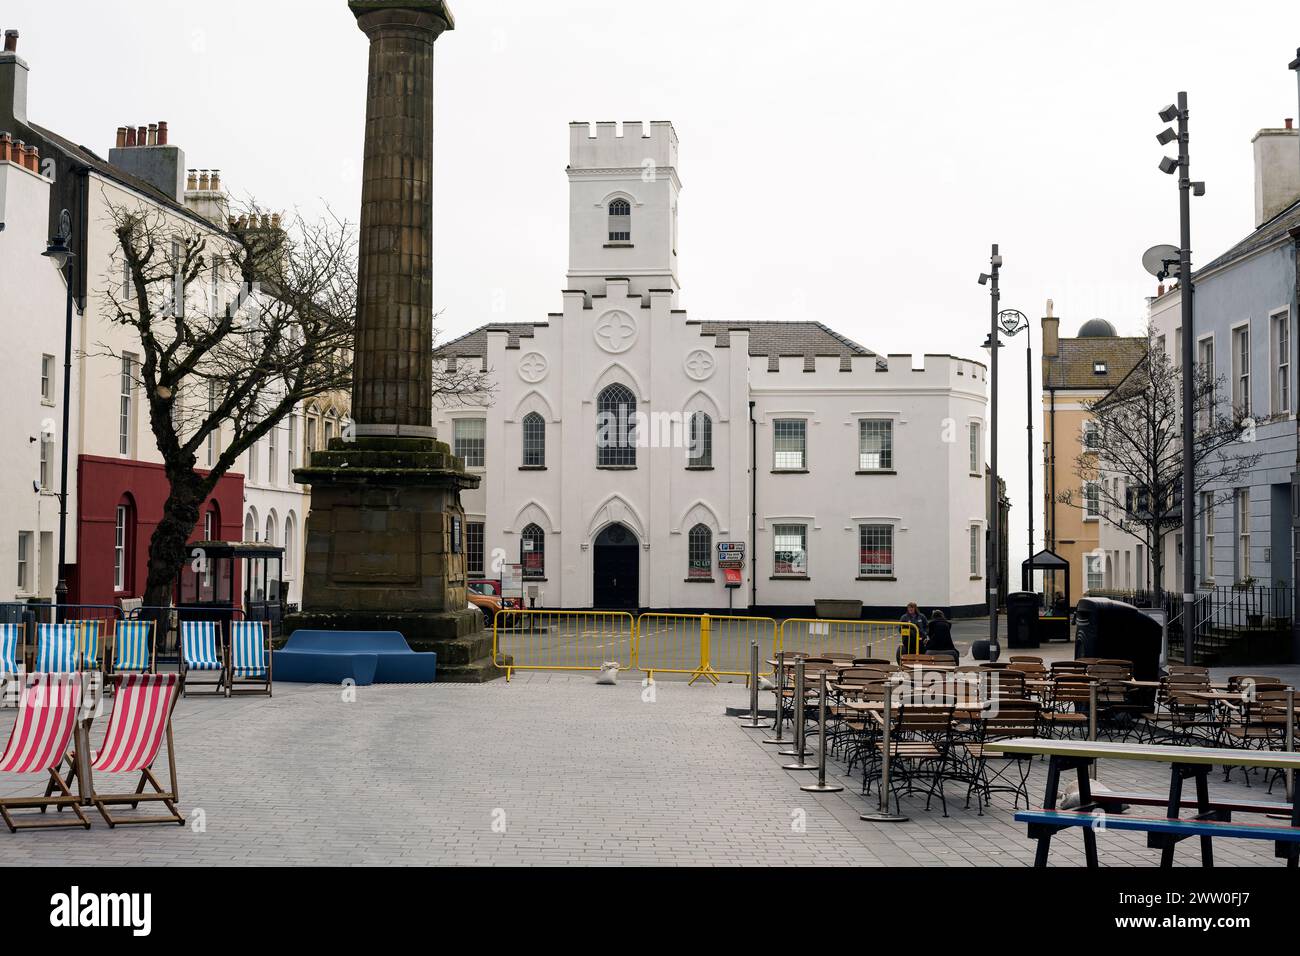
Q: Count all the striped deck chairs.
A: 8